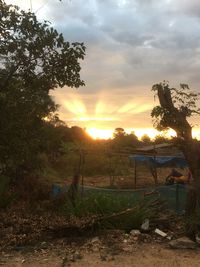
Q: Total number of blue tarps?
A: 1